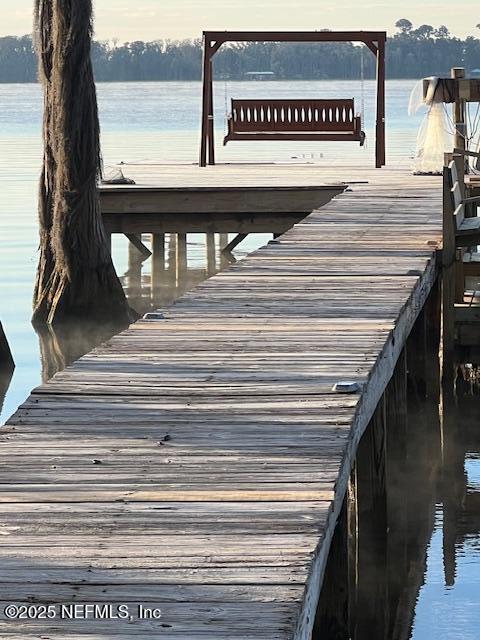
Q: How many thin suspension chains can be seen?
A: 2